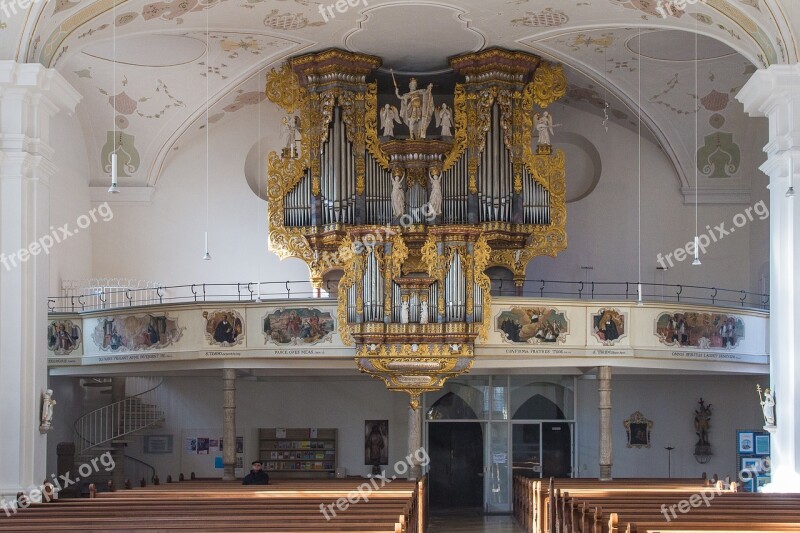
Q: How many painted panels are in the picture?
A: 7